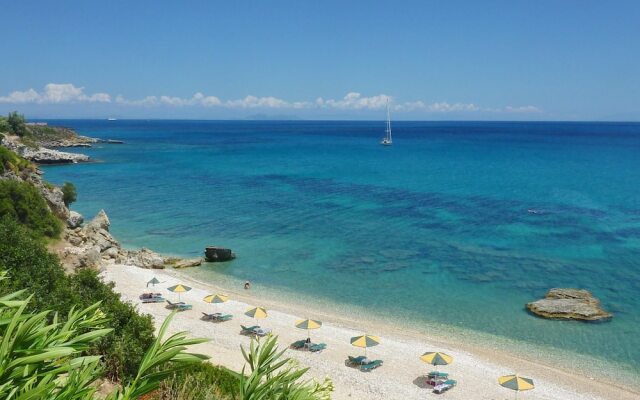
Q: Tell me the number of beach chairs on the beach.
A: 14